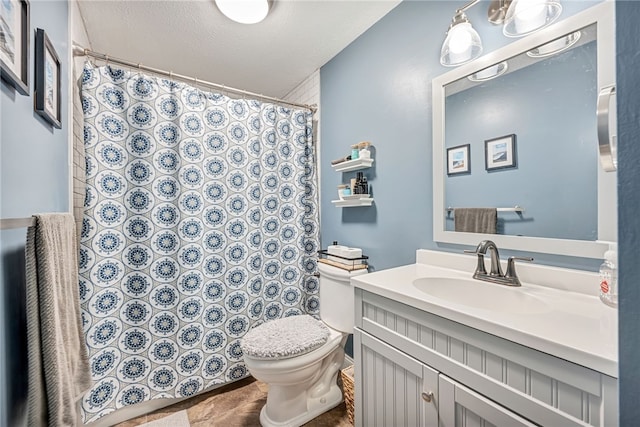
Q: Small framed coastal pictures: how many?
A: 2